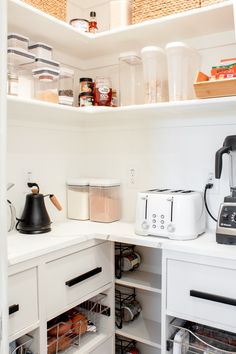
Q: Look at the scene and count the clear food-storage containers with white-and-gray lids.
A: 5